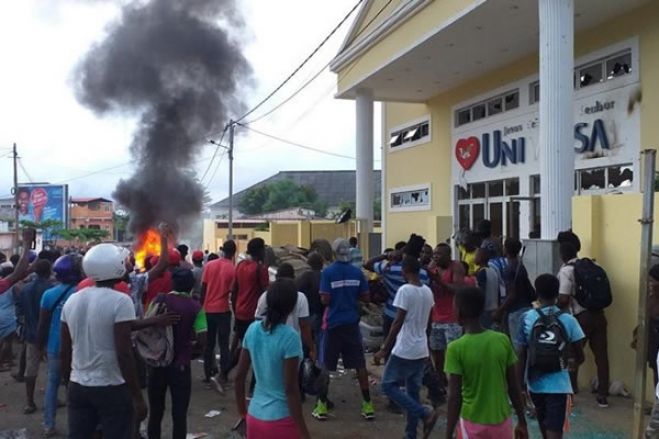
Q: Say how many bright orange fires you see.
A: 1